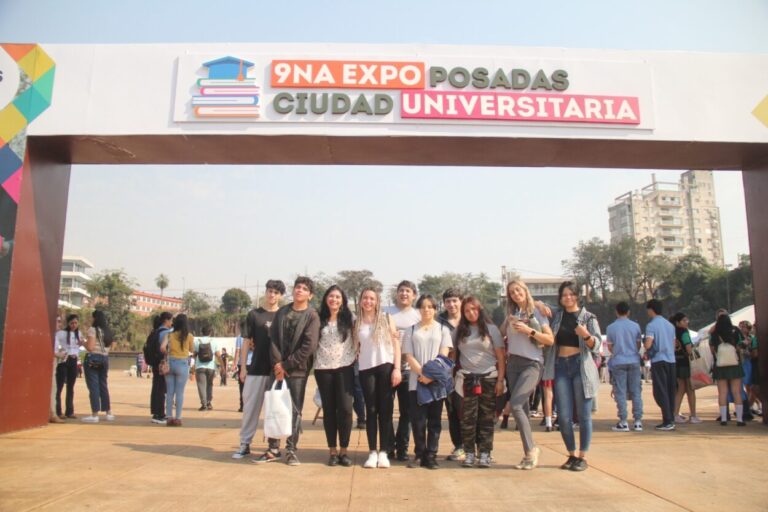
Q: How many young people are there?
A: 10